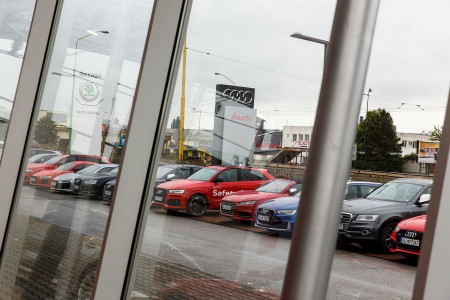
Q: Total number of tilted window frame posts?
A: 4